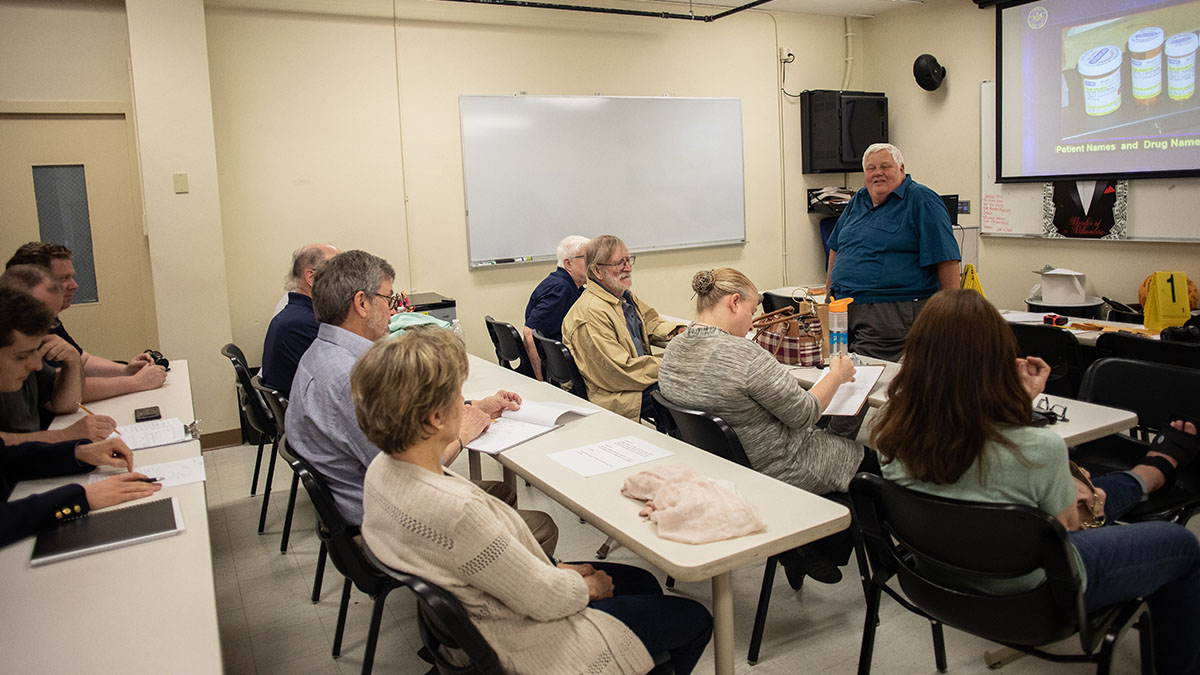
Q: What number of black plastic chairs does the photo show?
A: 12